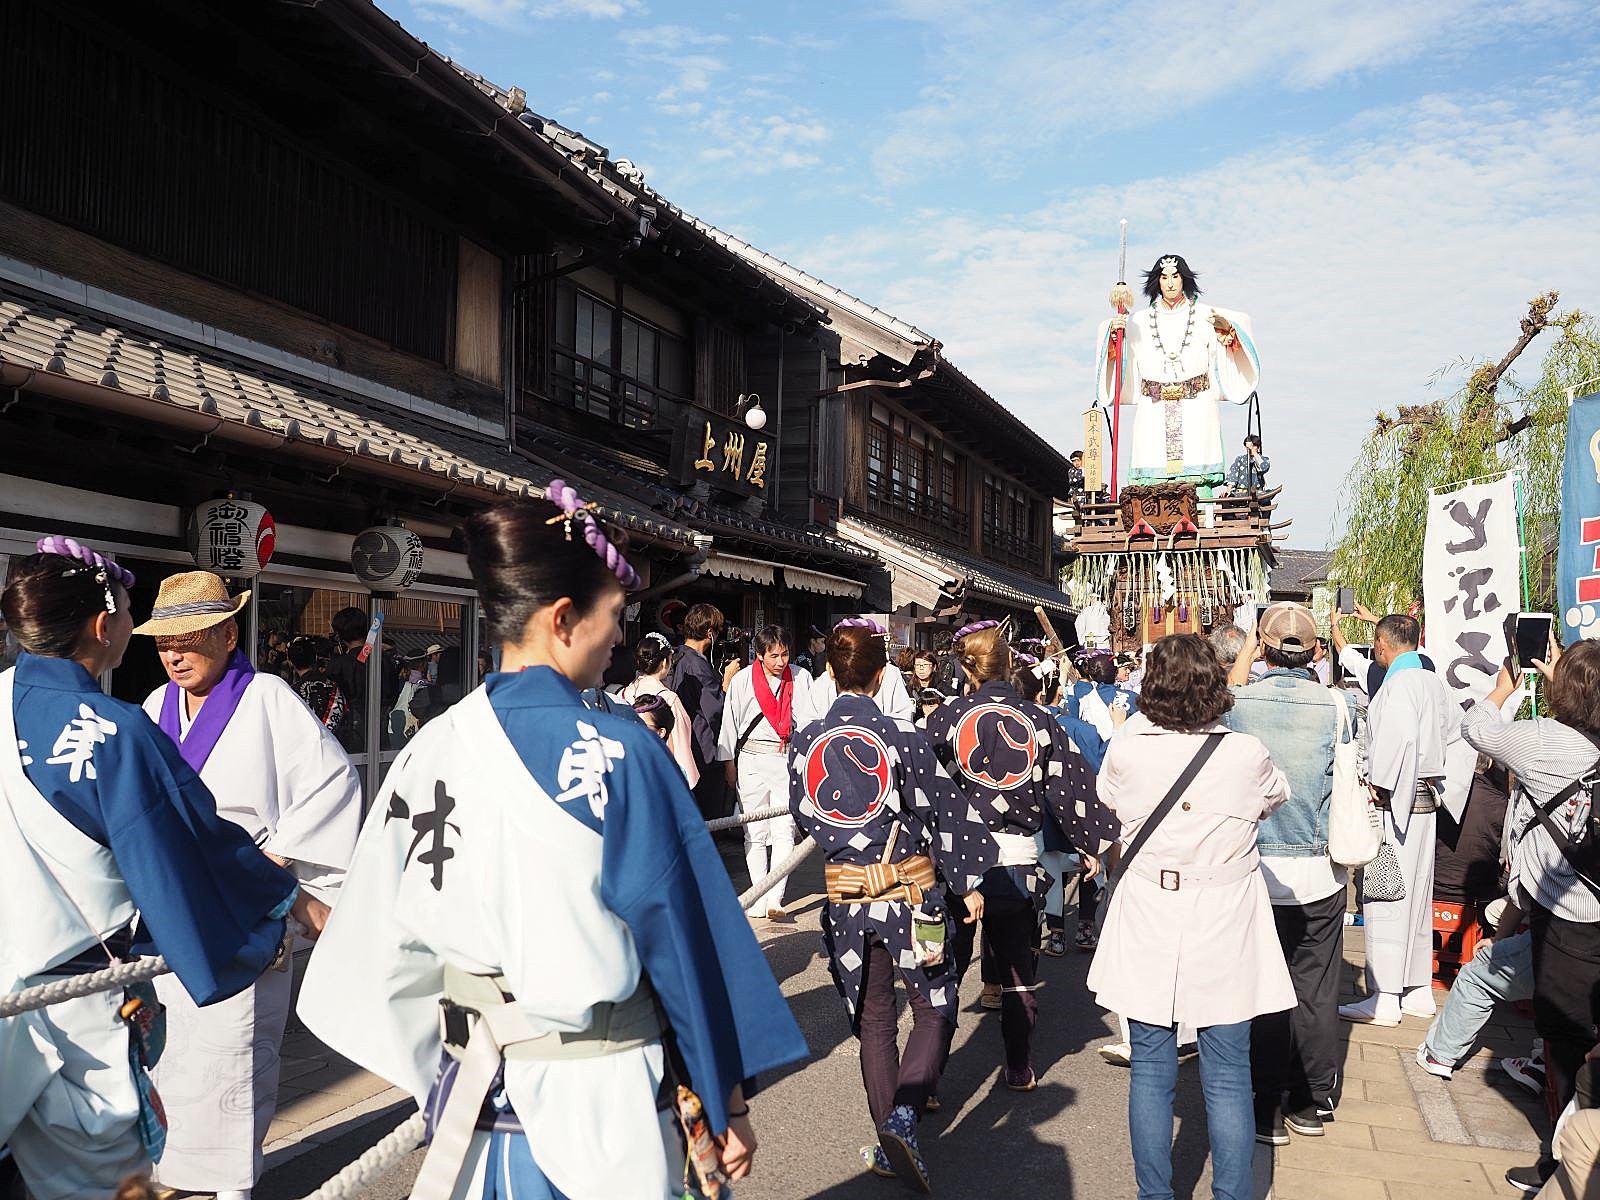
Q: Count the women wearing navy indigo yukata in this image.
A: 2